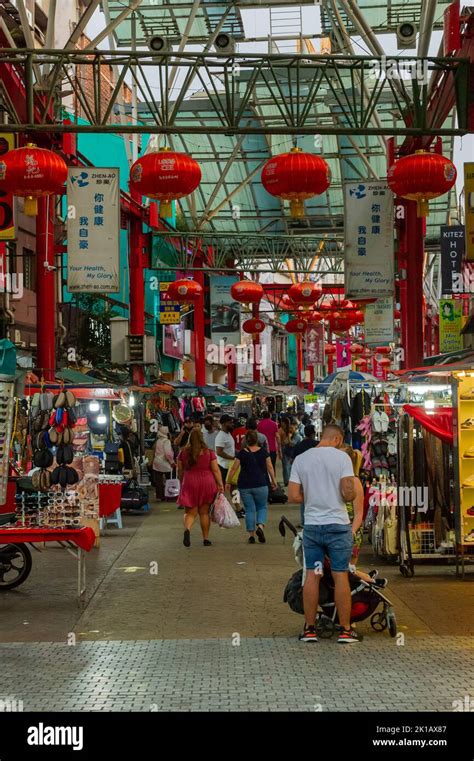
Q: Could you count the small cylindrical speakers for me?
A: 3